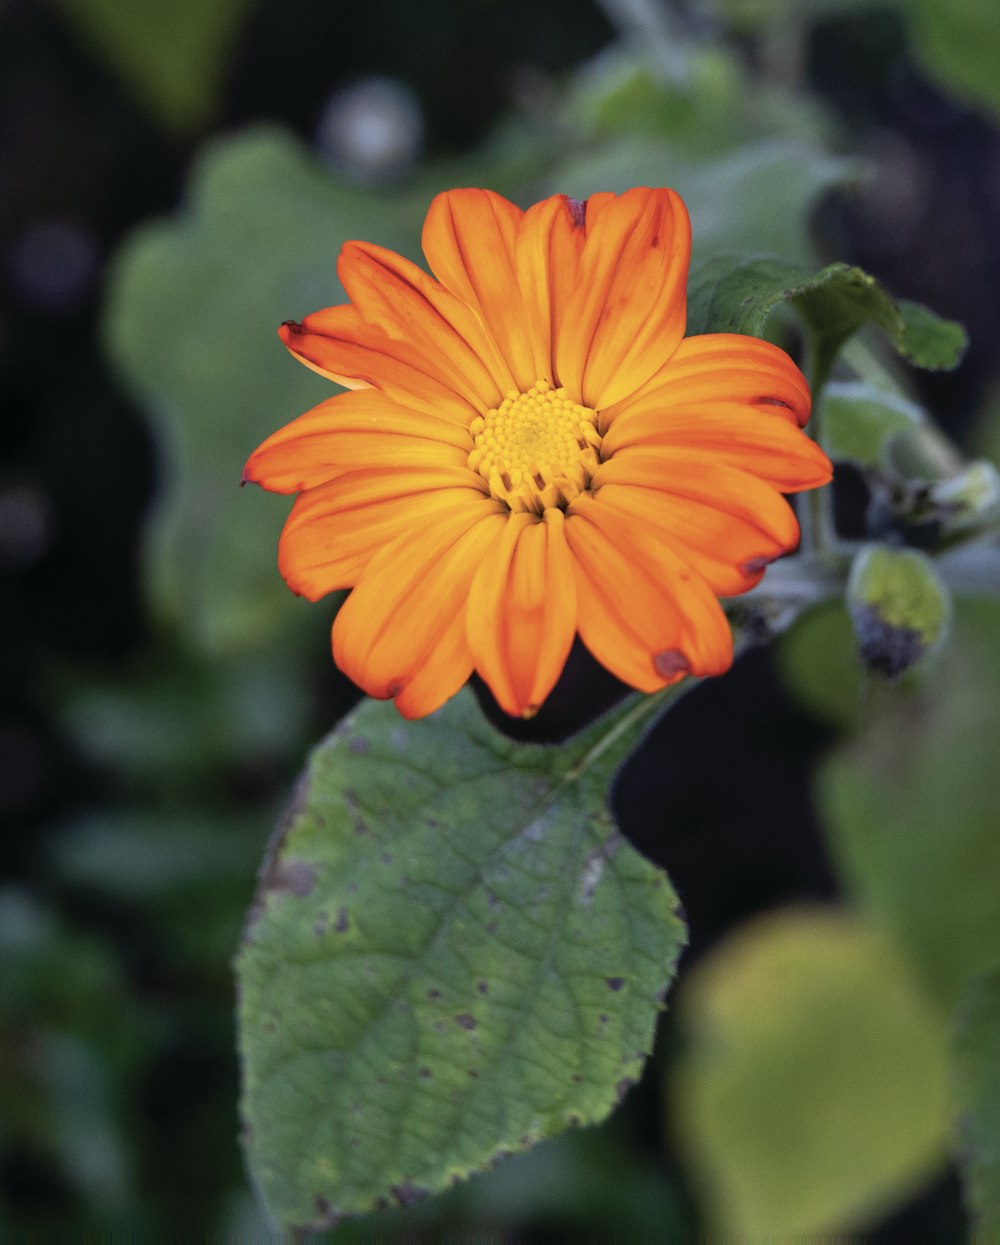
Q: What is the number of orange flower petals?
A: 13